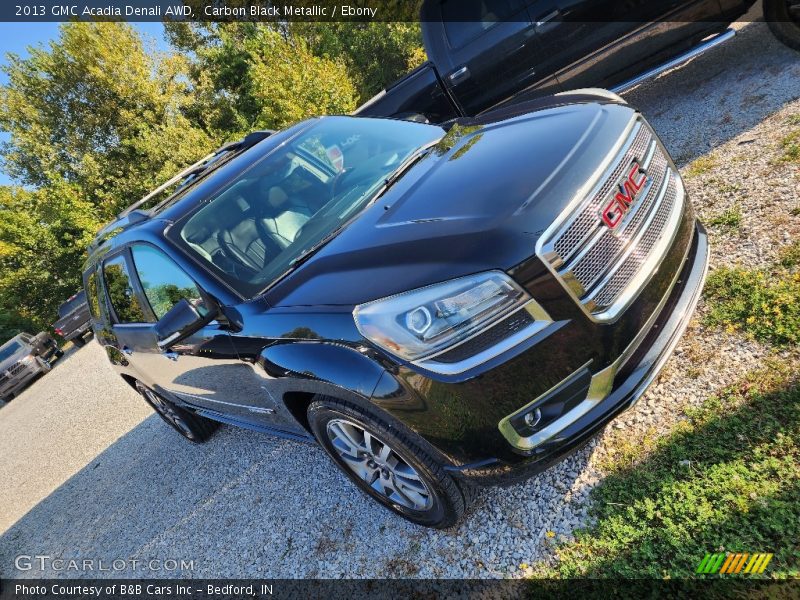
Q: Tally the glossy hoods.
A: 1